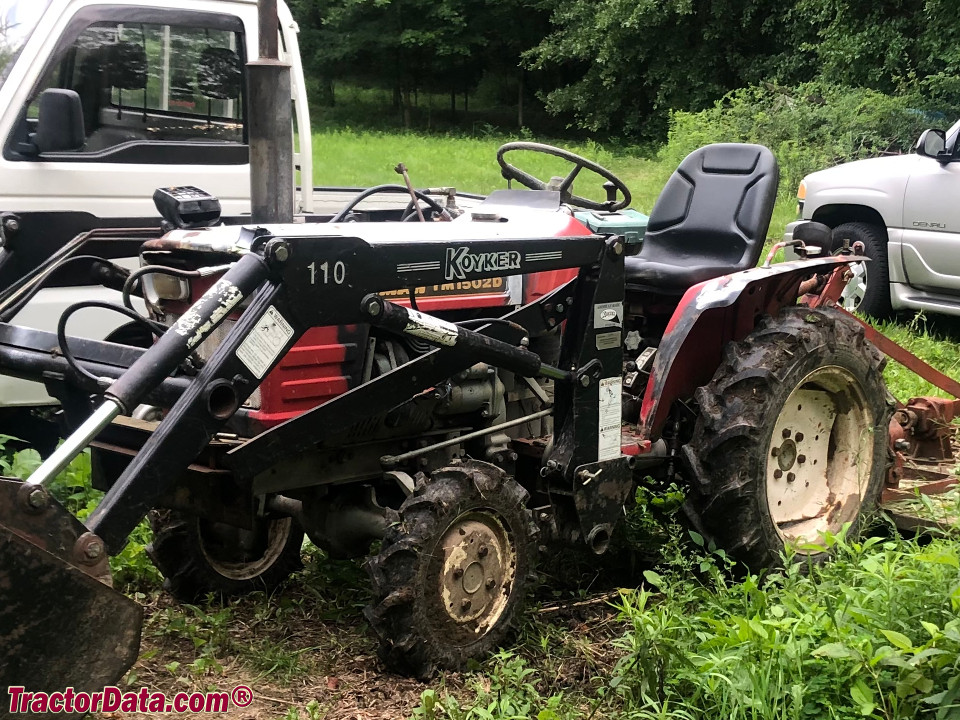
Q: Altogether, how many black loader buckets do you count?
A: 1